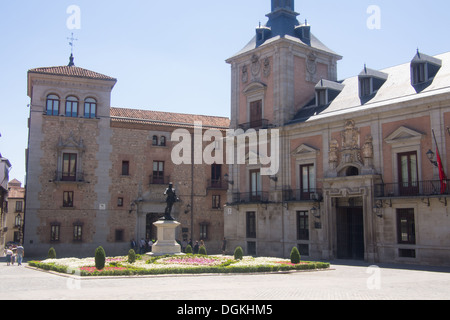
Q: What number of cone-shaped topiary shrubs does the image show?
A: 7